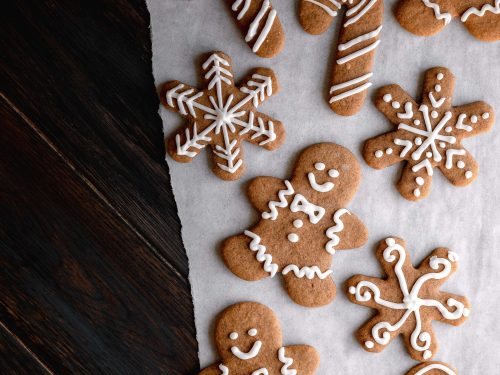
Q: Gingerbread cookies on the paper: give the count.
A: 9